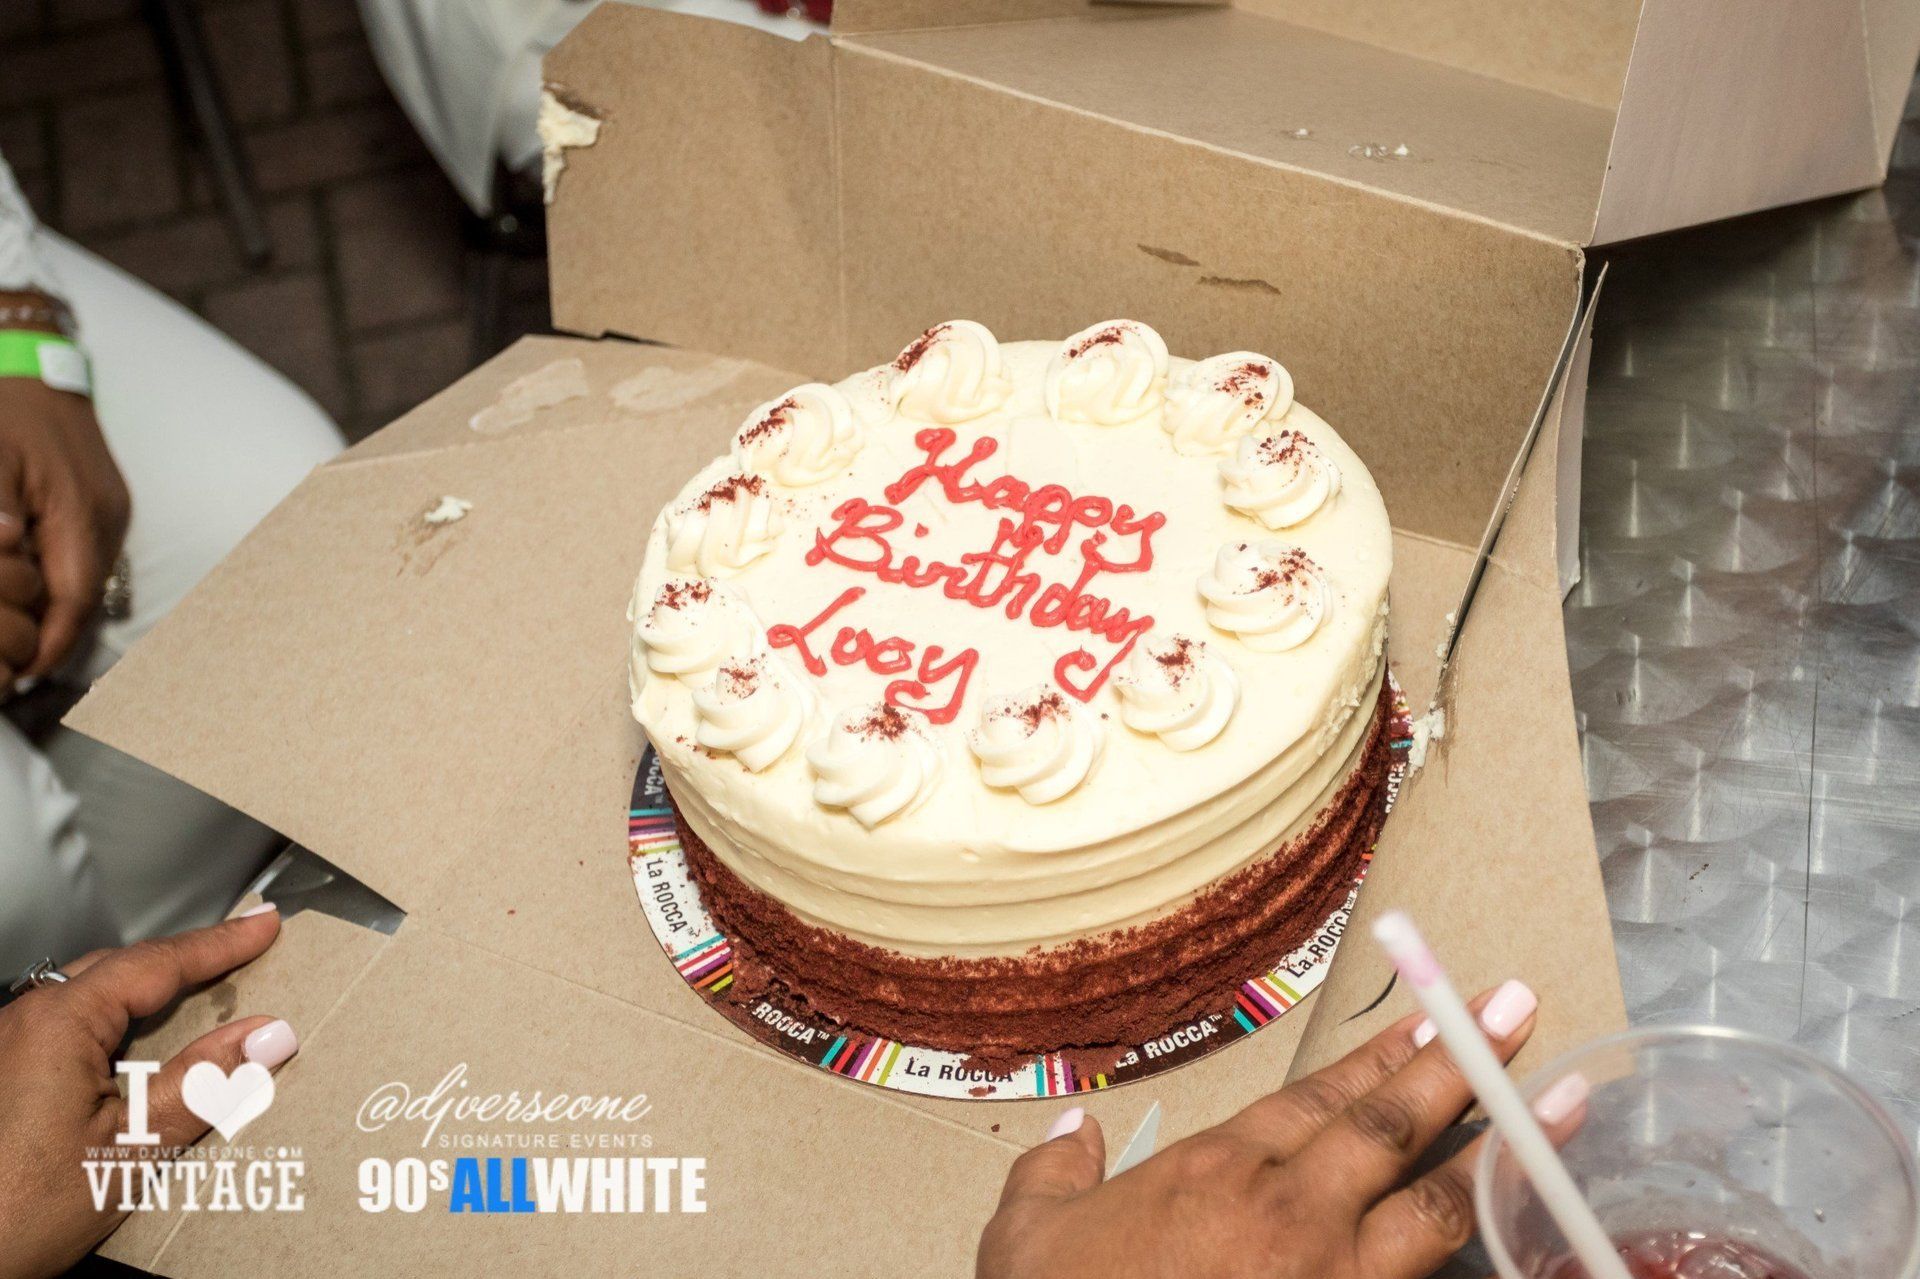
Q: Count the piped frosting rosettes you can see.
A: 12